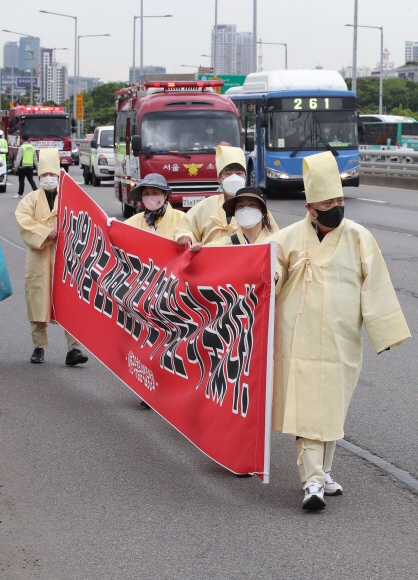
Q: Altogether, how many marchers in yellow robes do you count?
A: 5